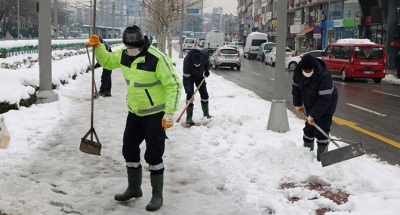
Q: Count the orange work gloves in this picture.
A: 4